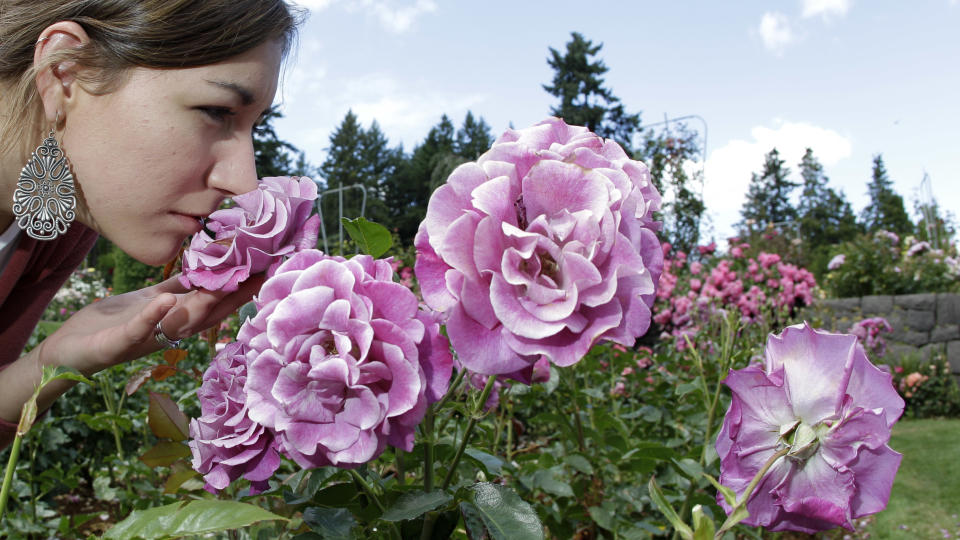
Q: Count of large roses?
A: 5